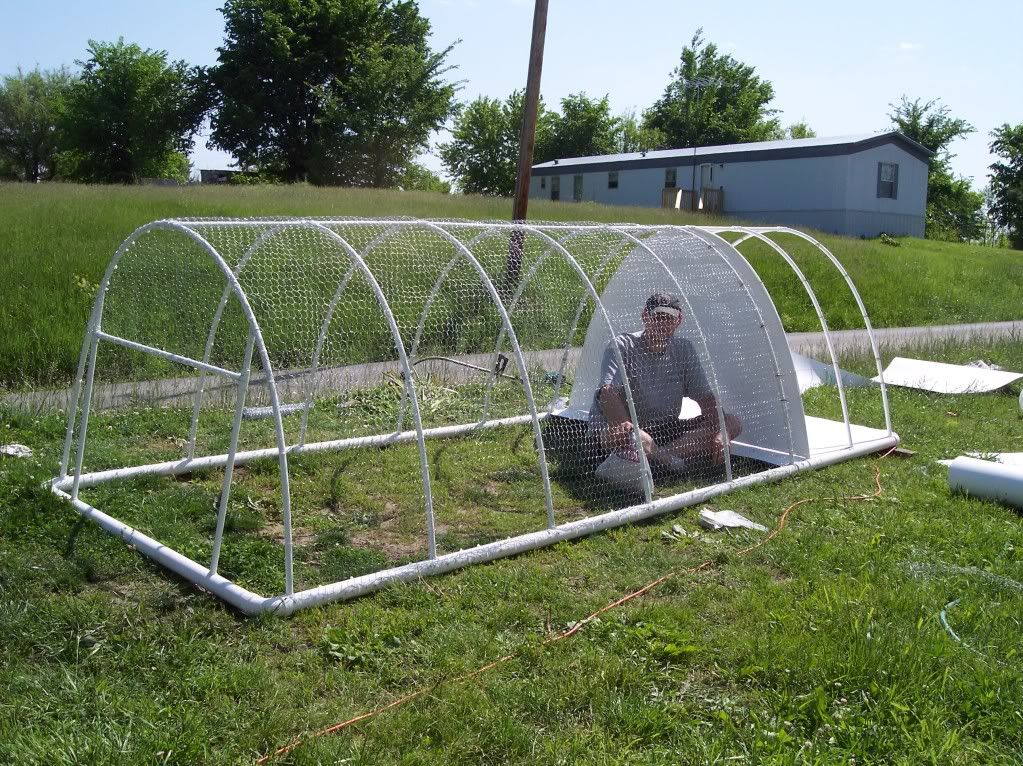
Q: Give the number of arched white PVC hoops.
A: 8